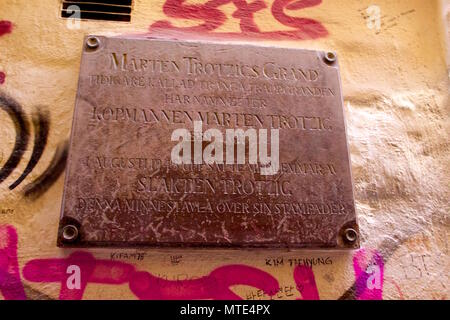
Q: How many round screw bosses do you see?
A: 4